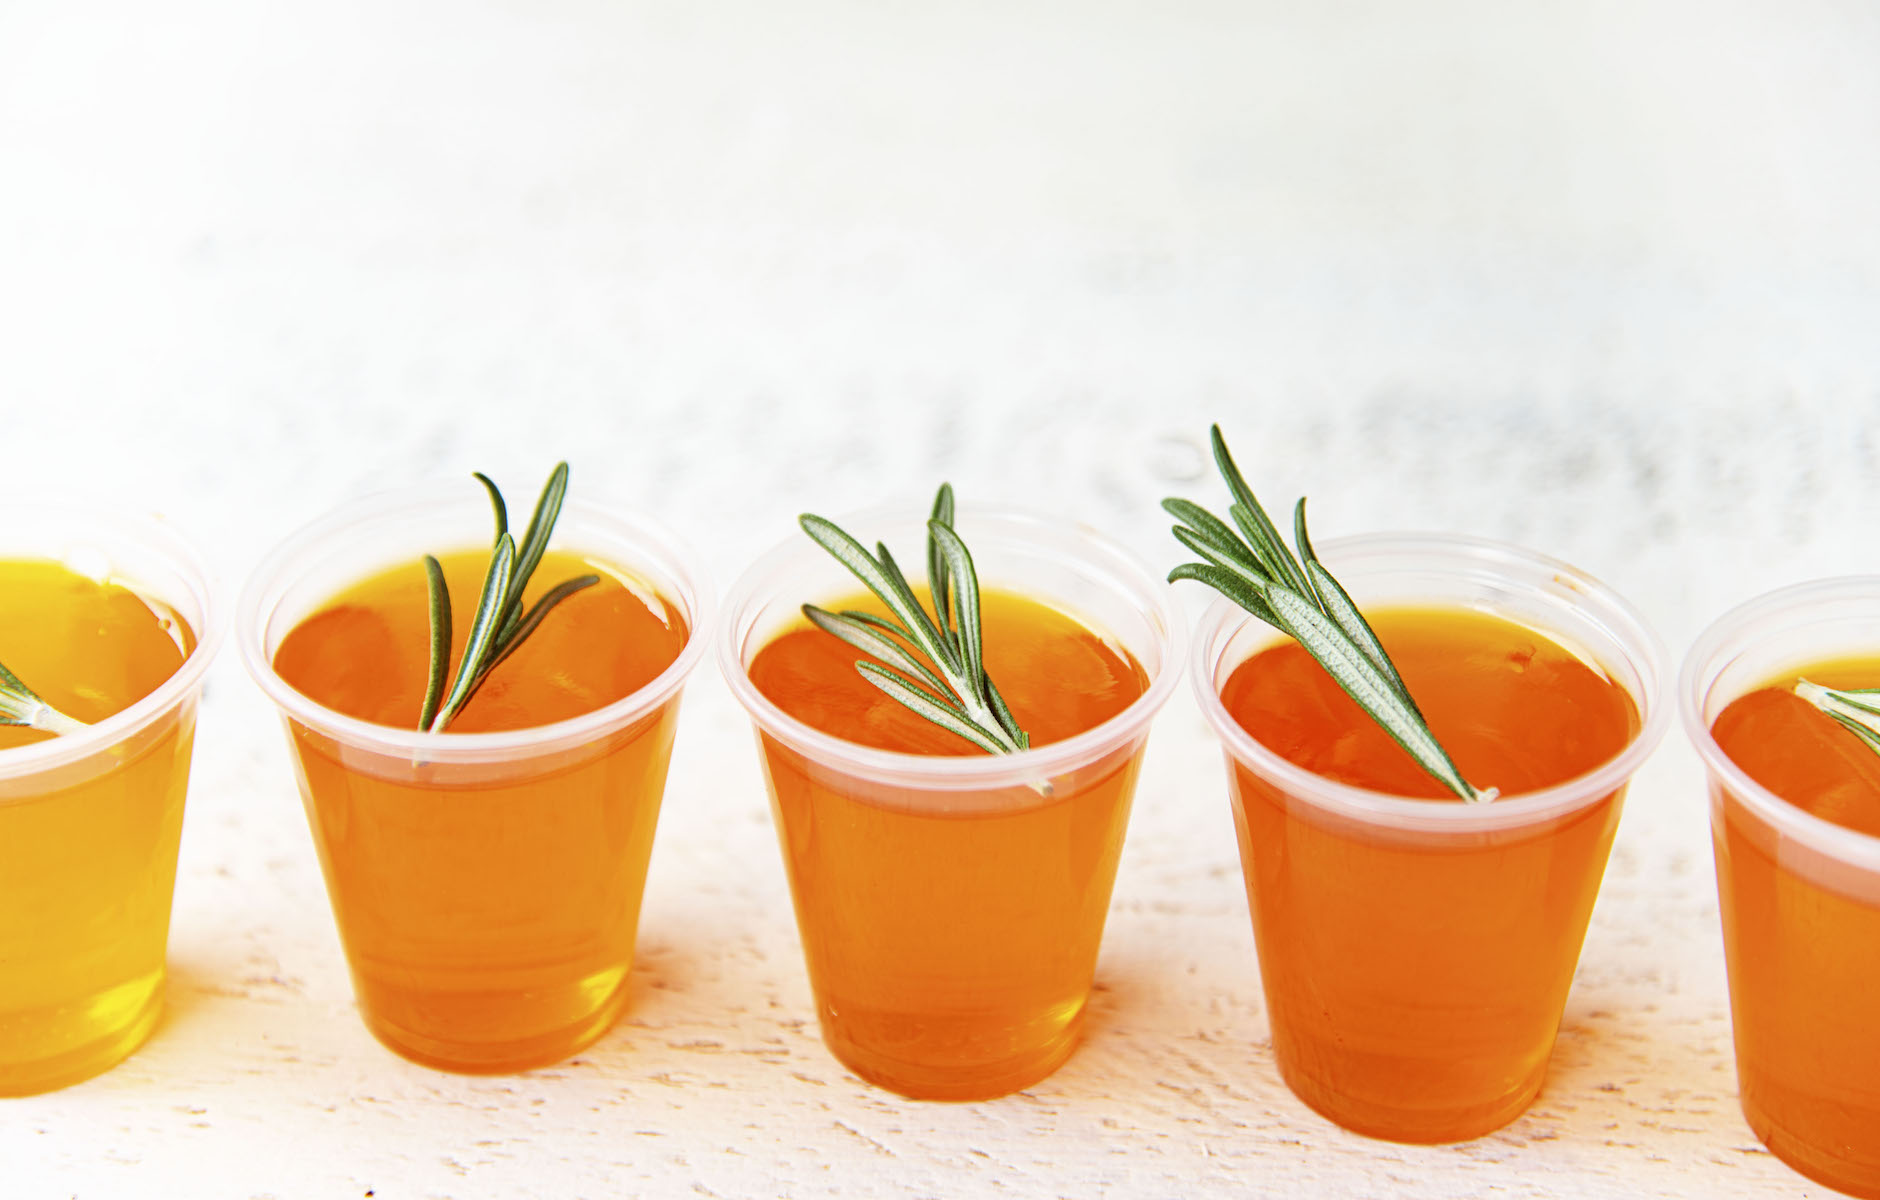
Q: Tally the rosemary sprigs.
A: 5